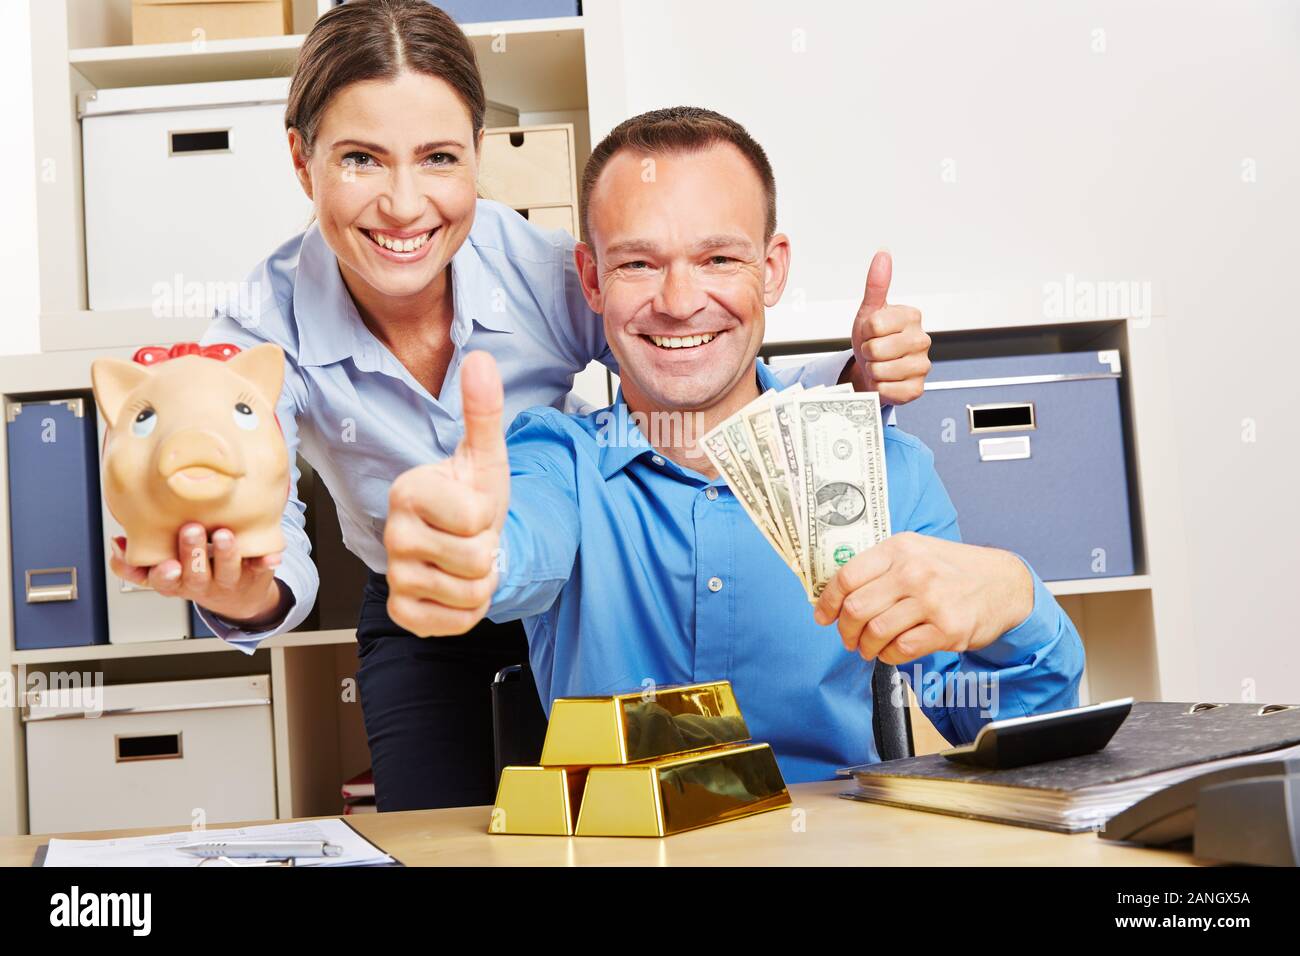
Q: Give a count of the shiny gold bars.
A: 3